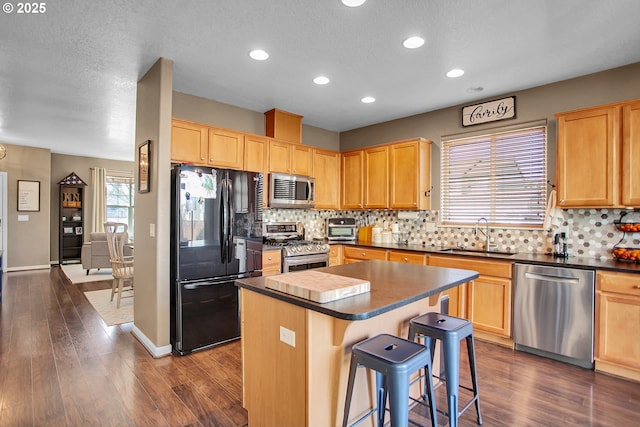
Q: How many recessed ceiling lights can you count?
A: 6